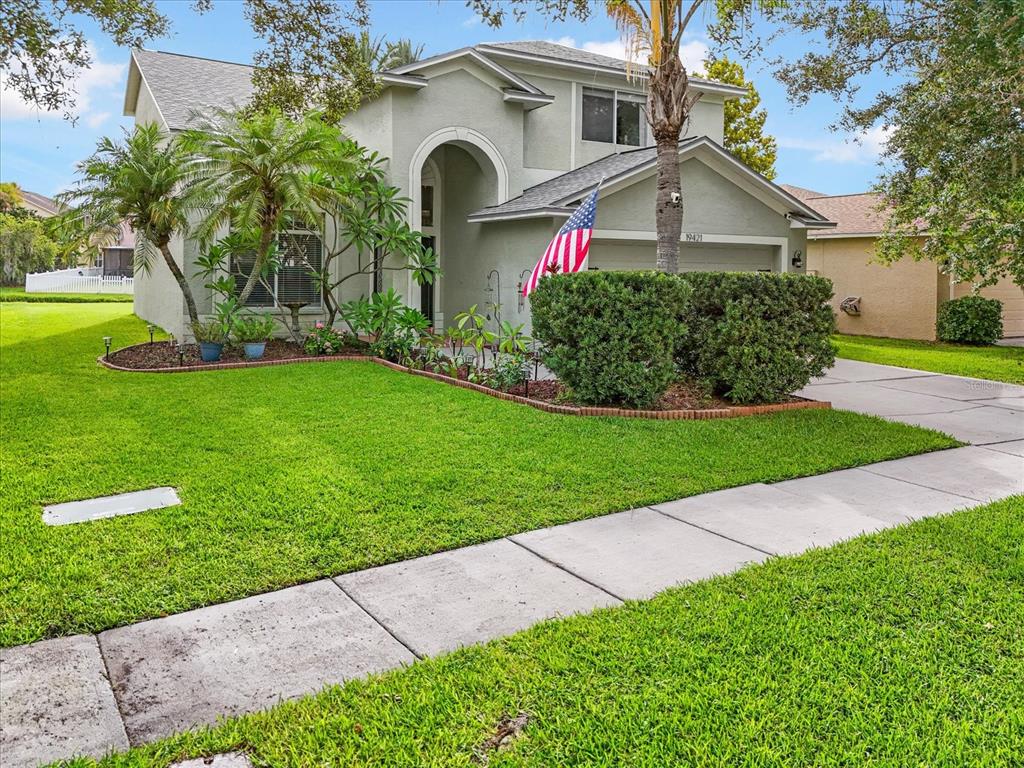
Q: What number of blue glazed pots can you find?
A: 2